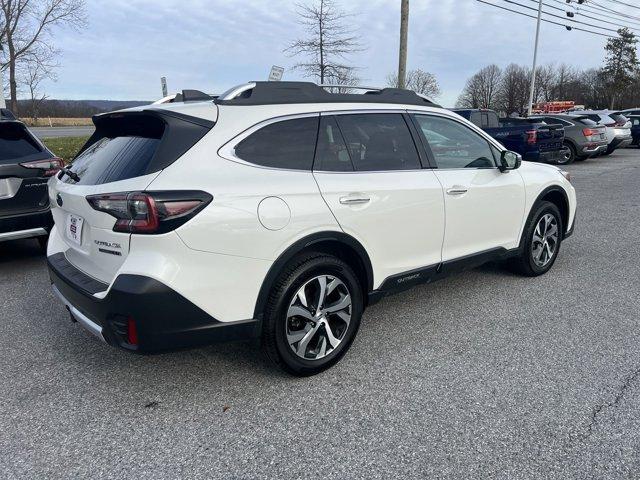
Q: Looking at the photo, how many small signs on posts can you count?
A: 2